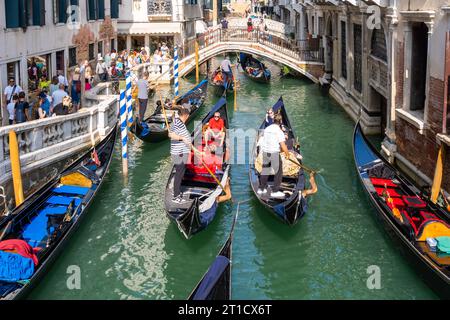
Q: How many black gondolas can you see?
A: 8